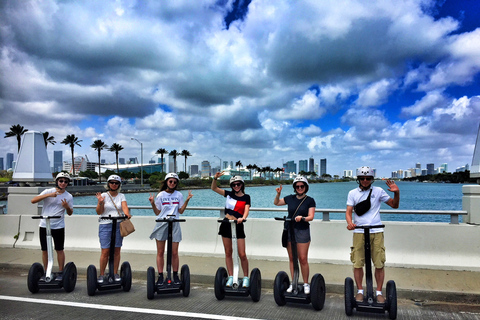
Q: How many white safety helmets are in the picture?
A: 6